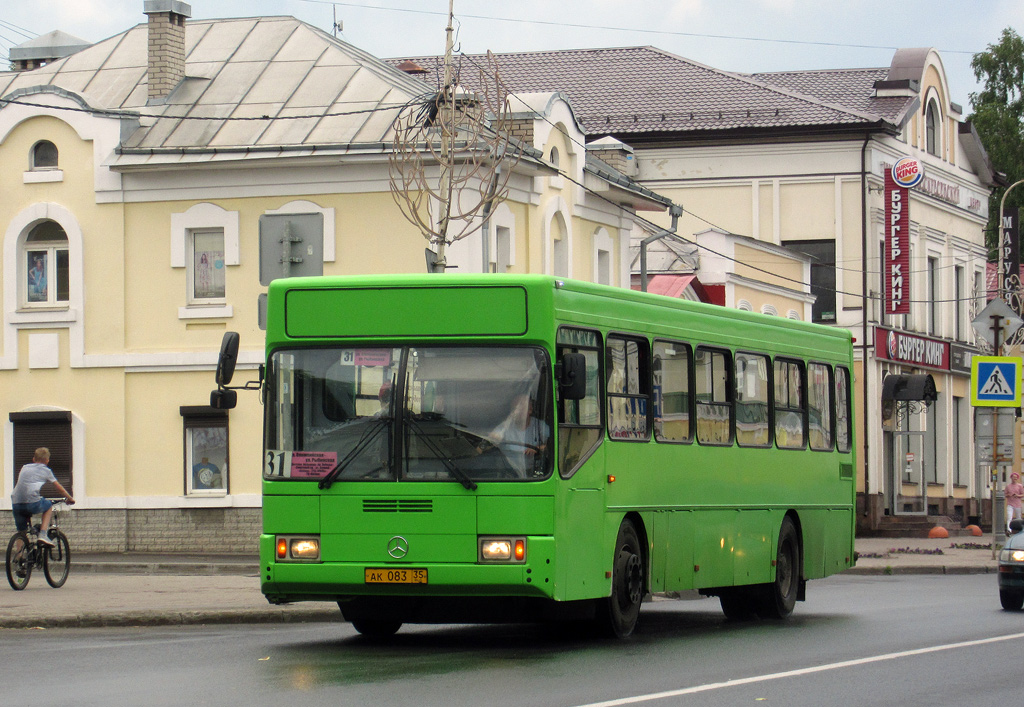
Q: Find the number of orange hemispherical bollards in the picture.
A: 2